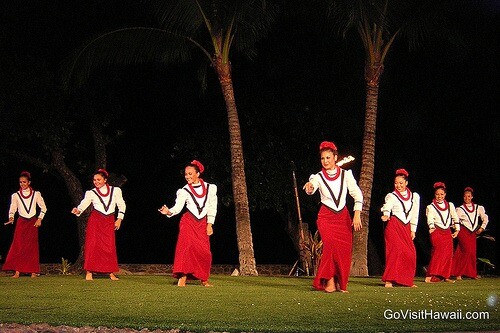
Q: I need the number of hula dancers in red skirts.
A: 7